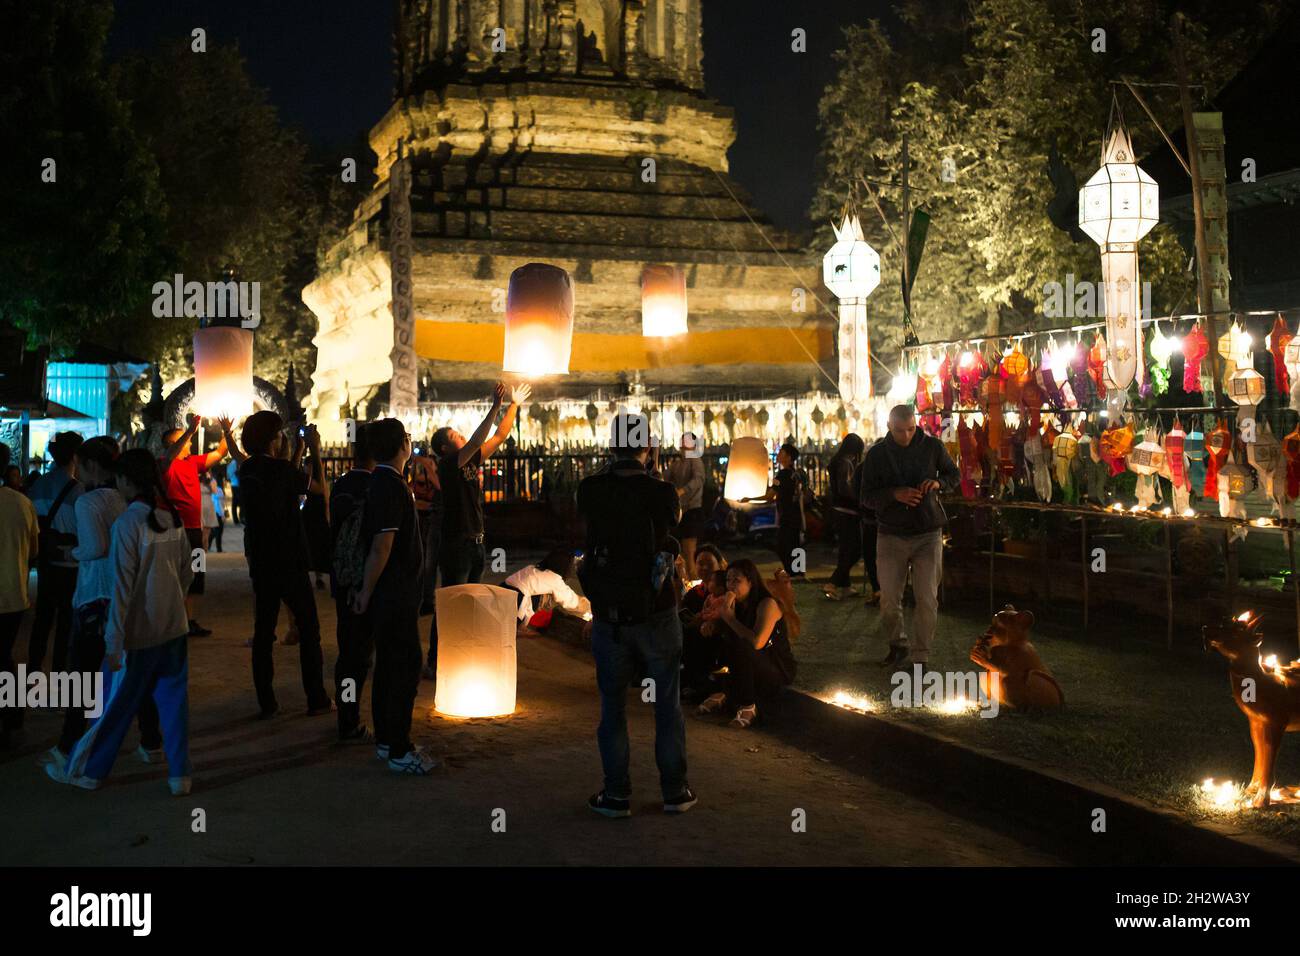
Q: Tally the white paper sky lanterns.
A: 5